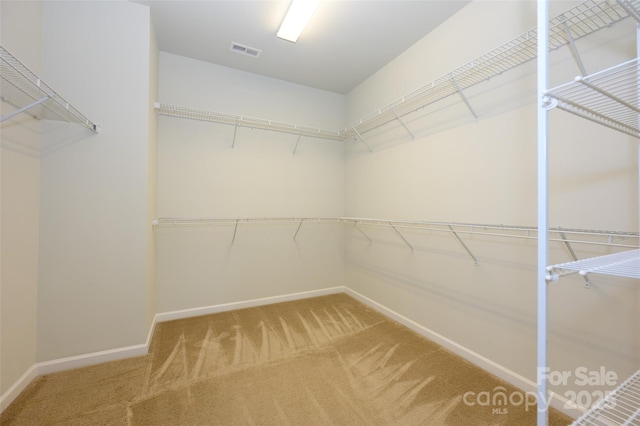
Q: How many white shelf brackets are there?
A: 13